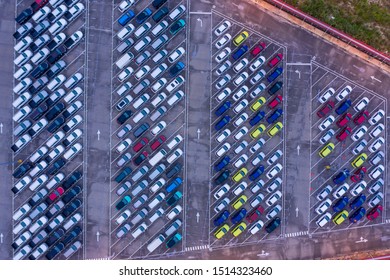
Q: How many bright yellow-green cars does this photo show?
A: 11